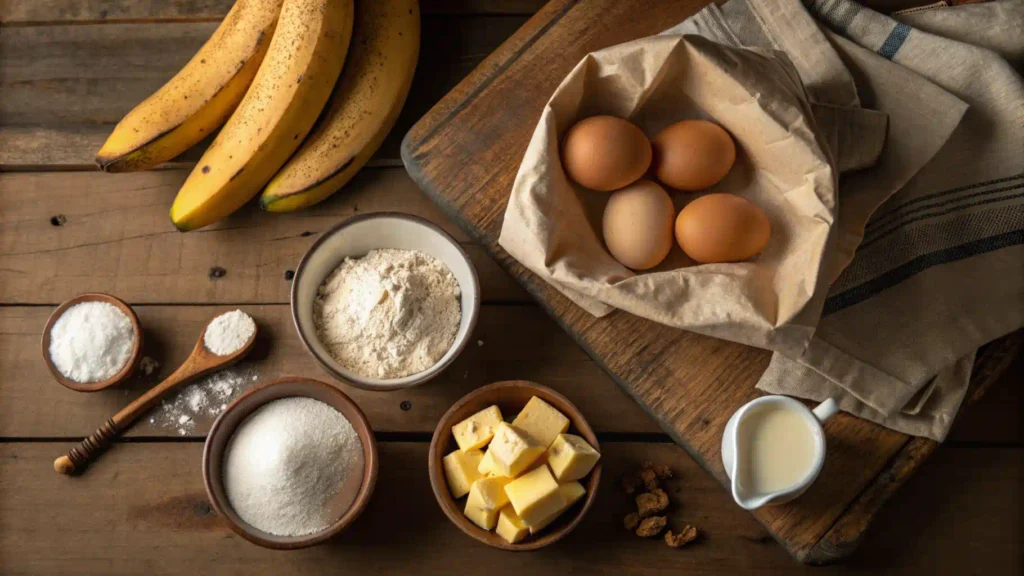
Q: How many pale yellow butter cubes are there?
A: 10